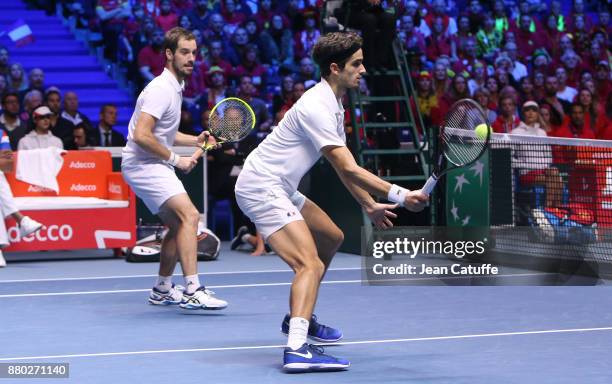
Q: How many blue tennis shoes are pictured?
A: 2